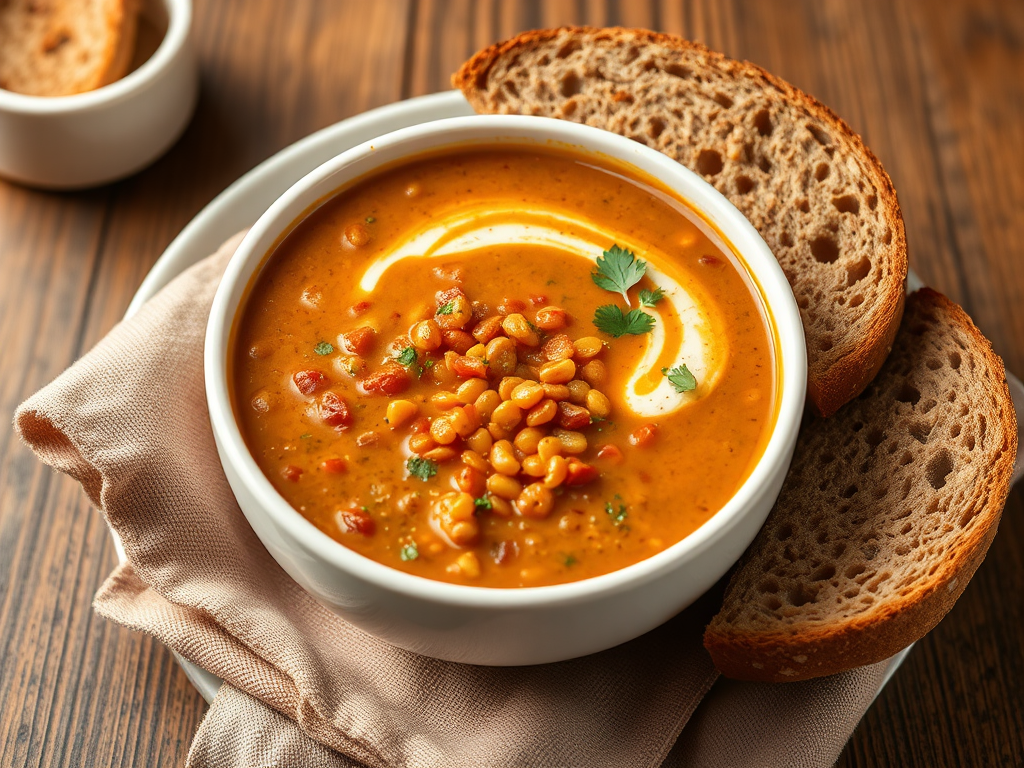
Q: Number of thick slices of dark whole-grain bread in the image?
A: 2